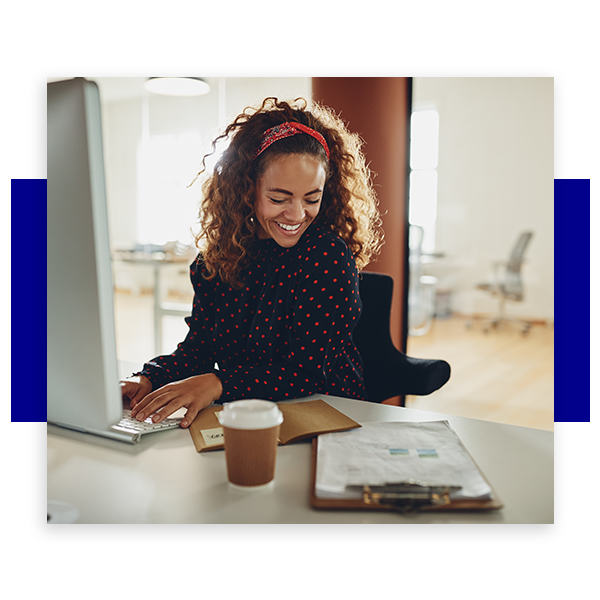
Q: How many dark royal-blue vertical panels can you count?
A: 2